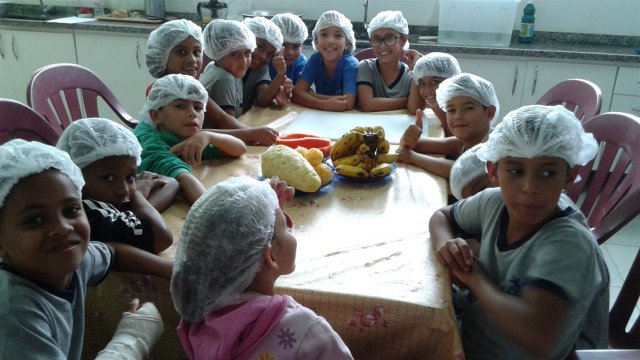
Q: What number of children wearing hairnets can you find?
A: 14